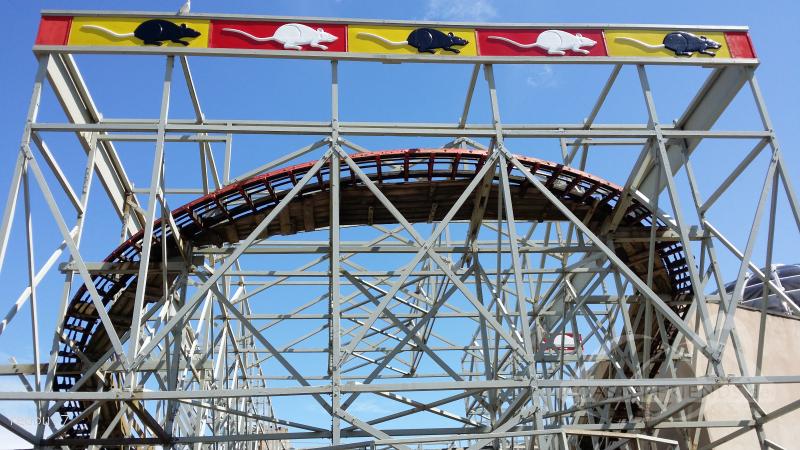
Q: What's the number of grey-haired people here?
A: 0